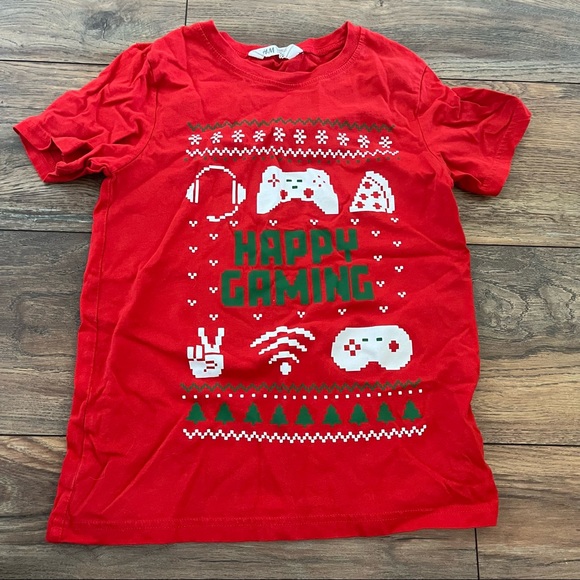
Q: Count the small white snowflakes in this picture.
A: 10